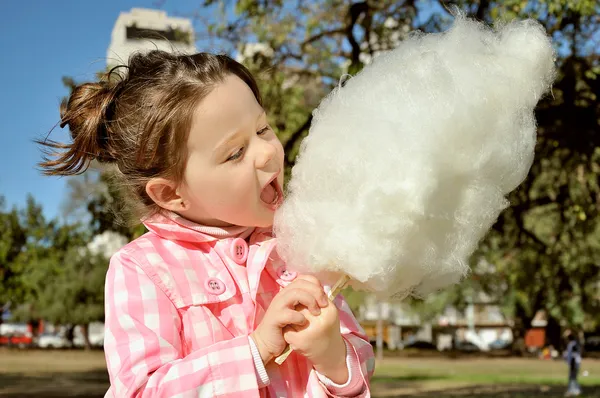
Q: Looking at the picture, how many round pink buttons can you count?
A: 3